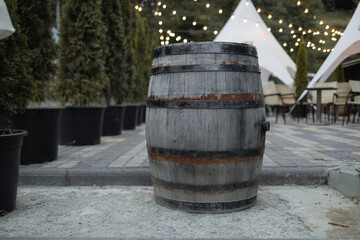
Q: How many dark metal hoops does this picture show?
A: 6